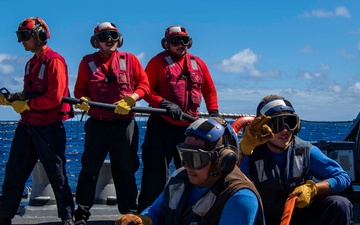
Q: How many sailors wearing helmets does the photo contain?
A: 5